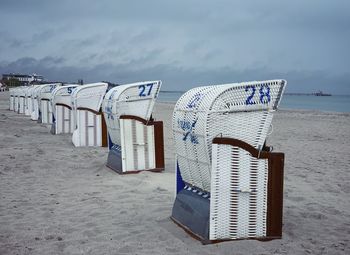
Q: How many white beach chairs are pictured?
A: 10